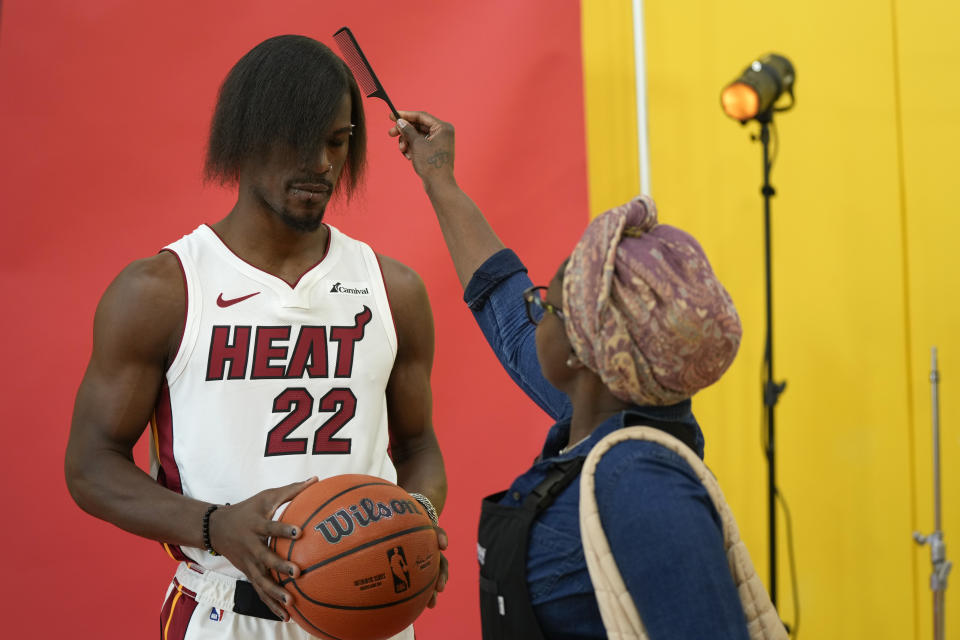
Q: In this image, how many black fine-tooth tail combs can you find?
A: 1